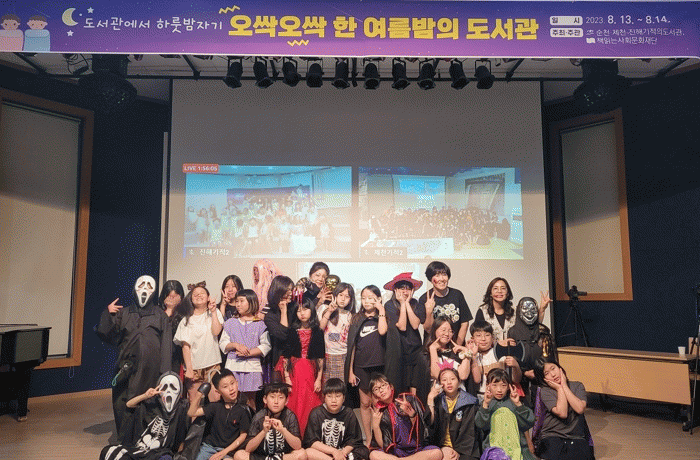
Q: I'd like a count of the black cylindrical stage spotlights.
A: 10